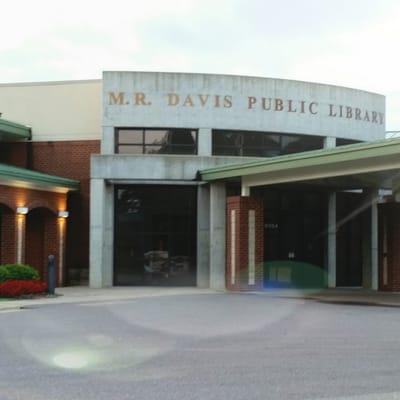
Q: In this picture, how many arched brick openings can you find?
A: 2